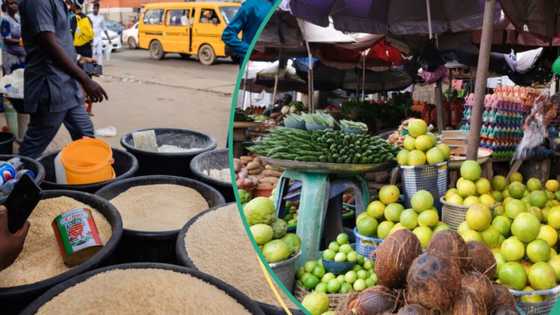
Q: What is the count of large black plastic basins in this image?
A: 8